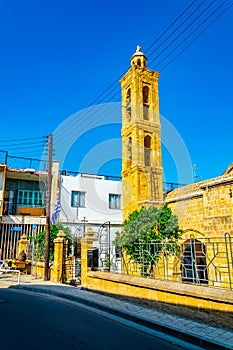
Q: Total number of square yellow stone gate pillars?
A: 3